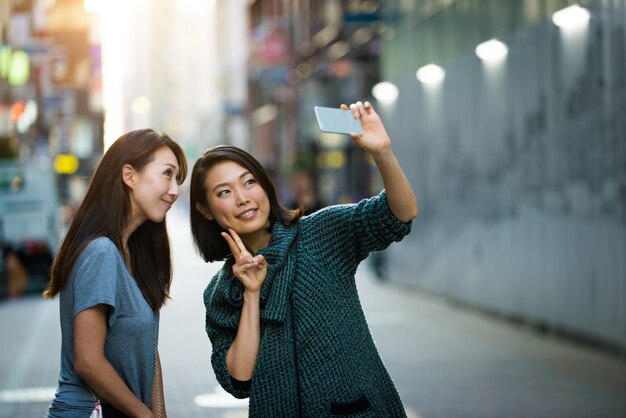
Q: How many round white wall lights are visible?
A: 4